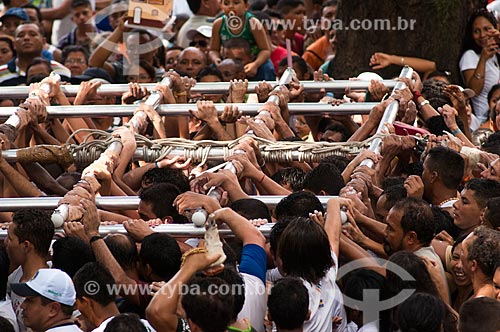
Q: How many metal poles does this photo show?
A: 9